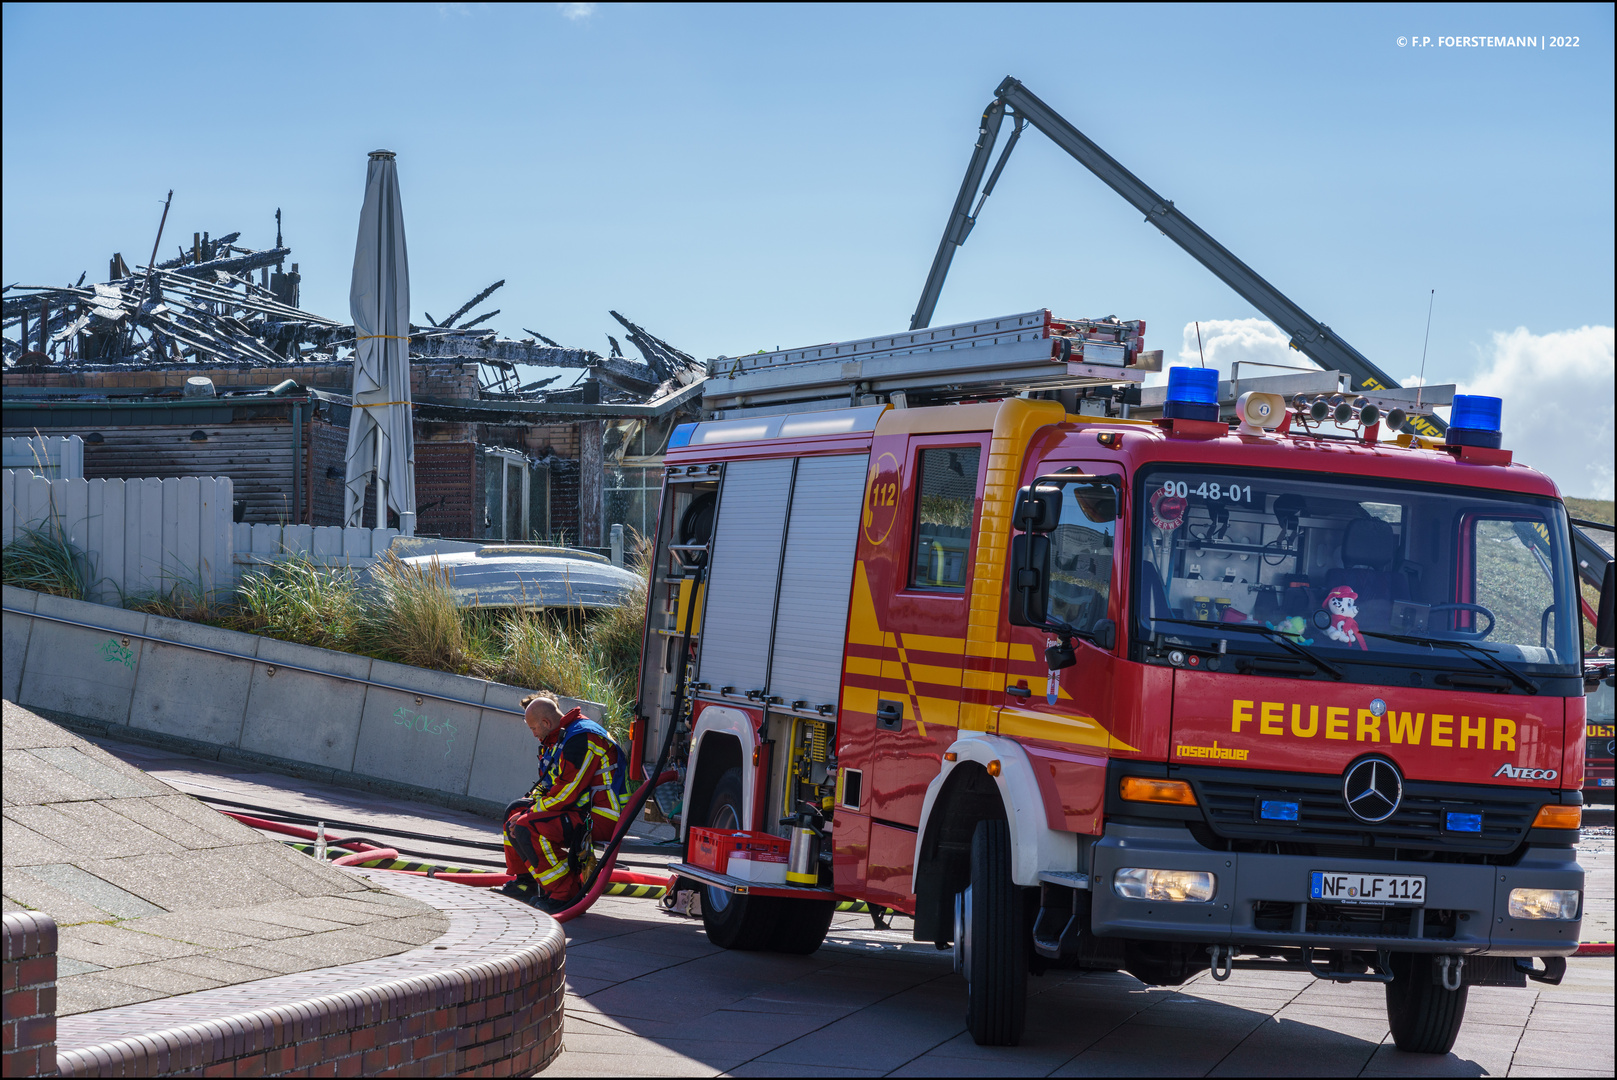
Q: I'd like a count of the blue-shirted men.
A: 1